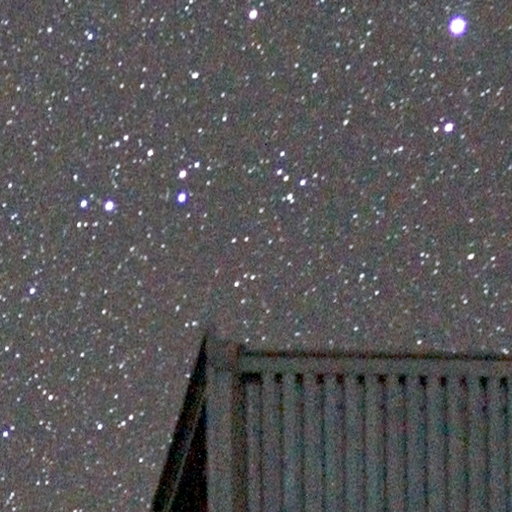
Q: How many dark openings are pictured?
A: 13